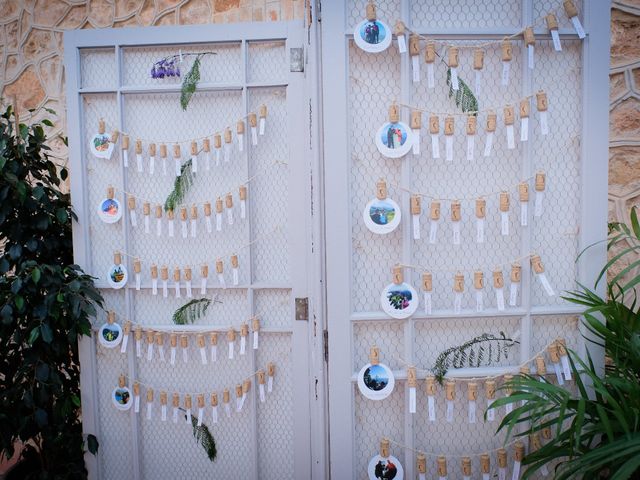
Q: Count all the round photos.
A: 11